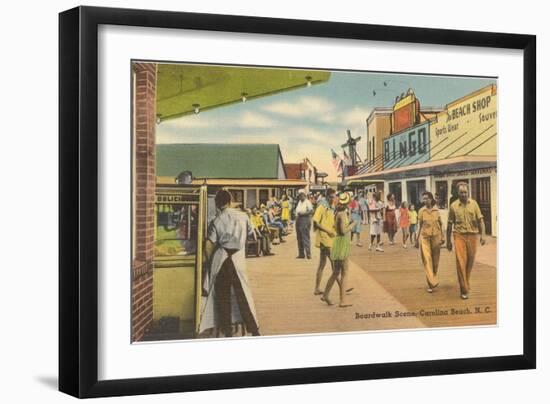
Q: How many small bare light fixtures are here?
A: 4